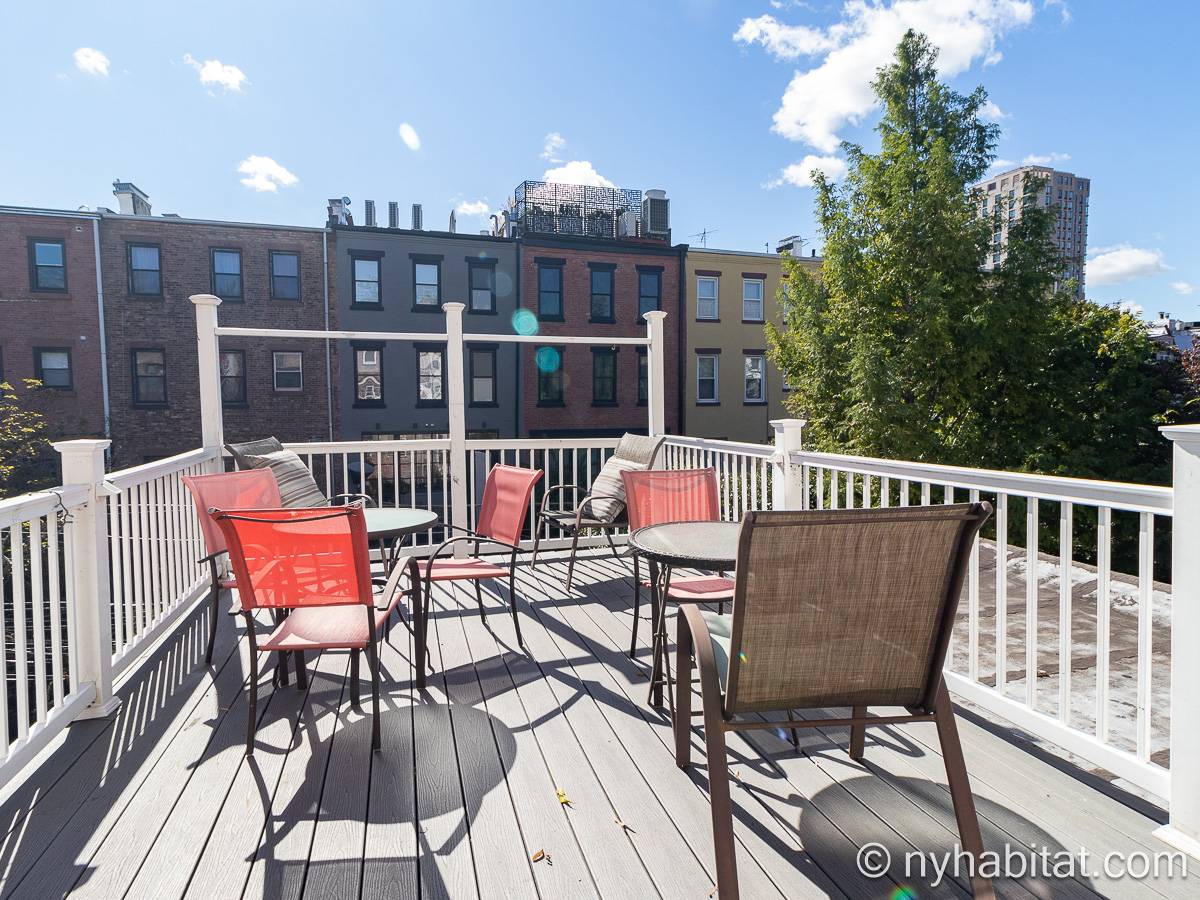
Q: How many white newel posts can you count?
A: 6